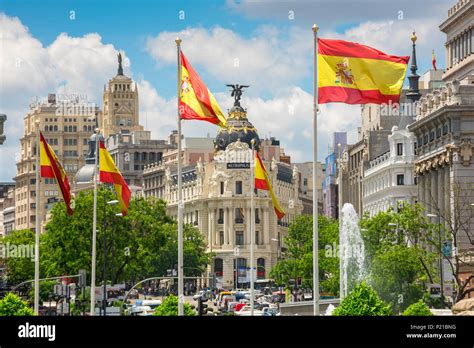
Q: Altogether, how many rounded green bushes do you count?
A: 4